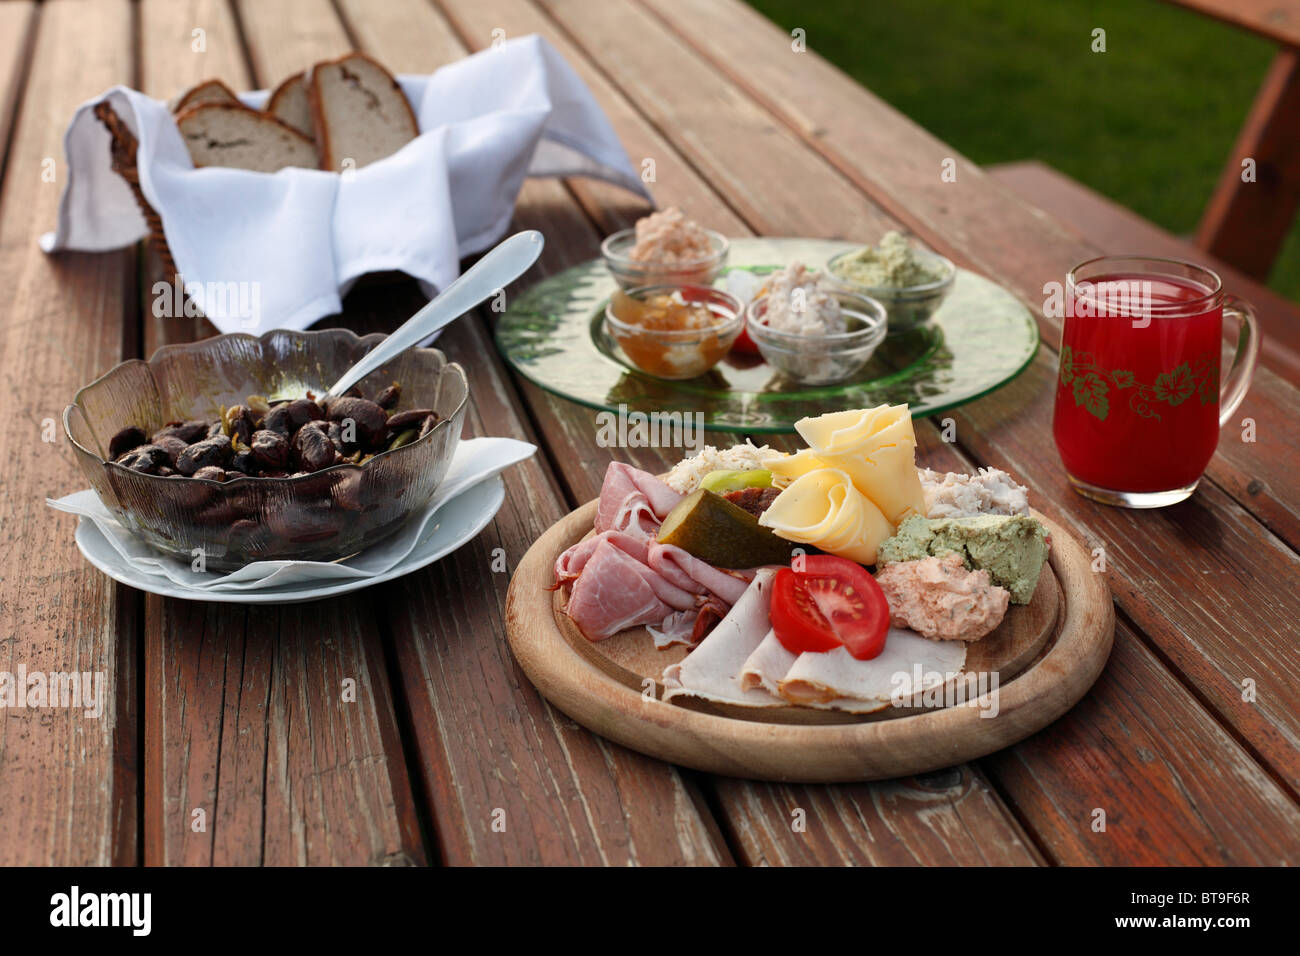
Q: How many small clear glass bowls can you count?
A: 4